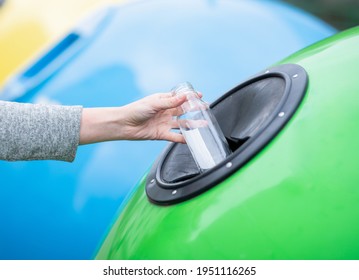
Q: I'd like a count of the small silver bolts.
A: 6